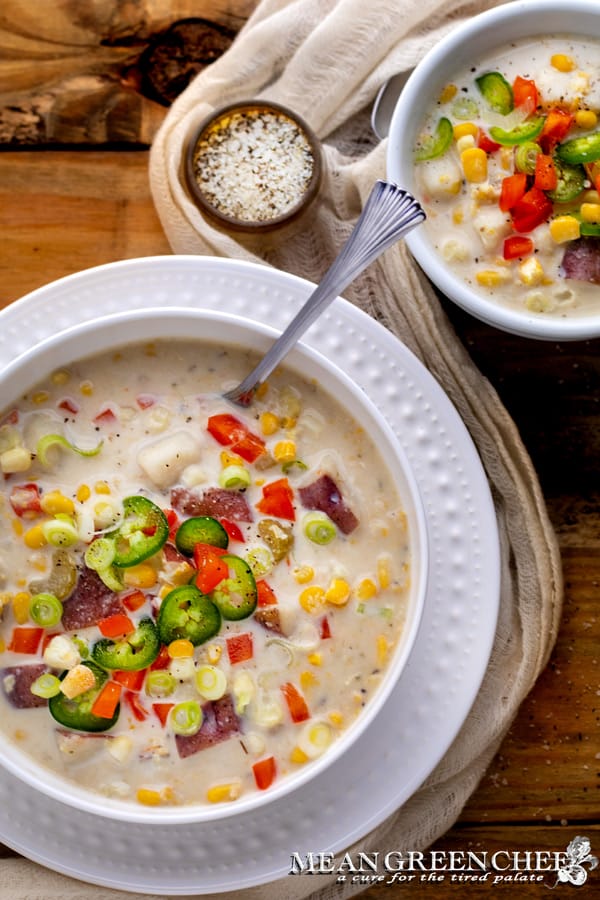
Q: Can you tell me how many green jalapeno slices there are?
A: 12